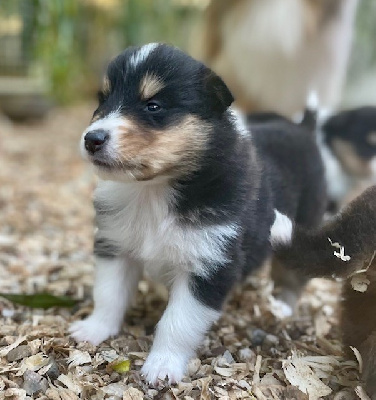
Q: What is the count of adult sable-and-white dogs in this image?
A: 1